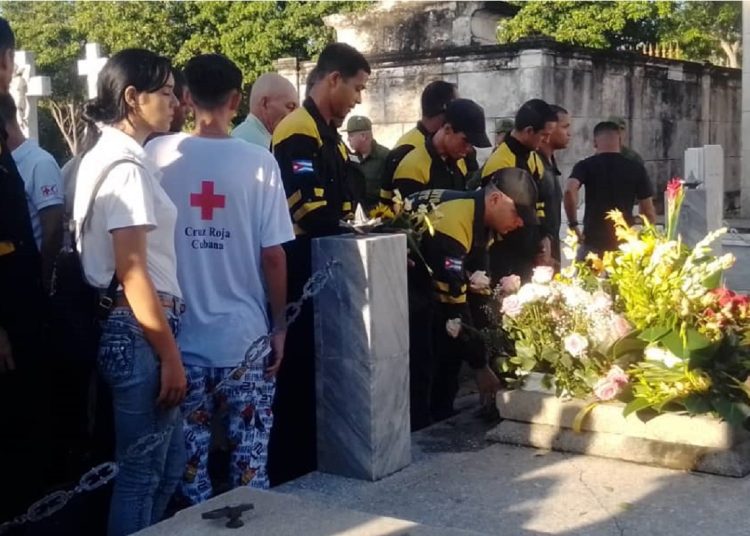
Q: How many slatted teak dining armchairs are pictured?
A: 0